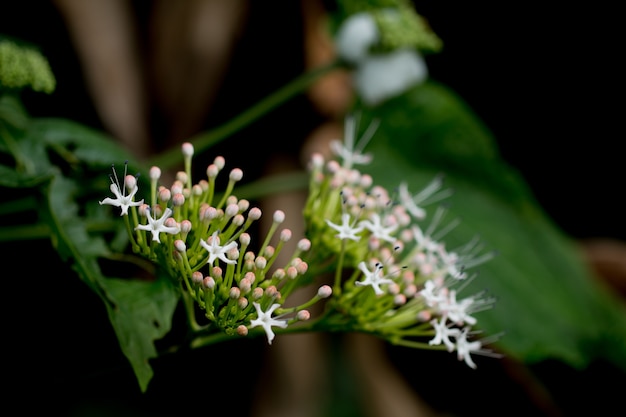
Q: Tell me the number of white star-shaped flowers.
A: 15